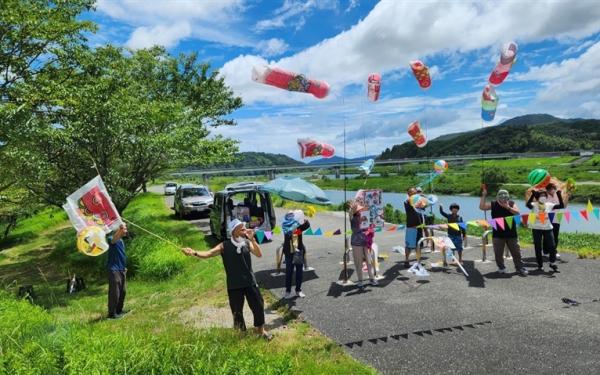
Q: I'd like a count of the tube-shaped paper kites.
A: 7